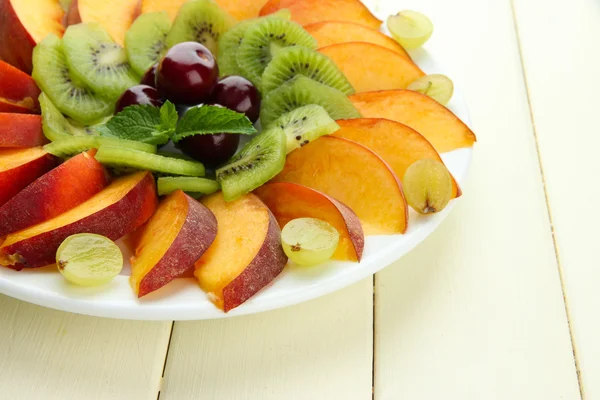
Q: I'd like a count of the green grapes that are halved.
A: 5